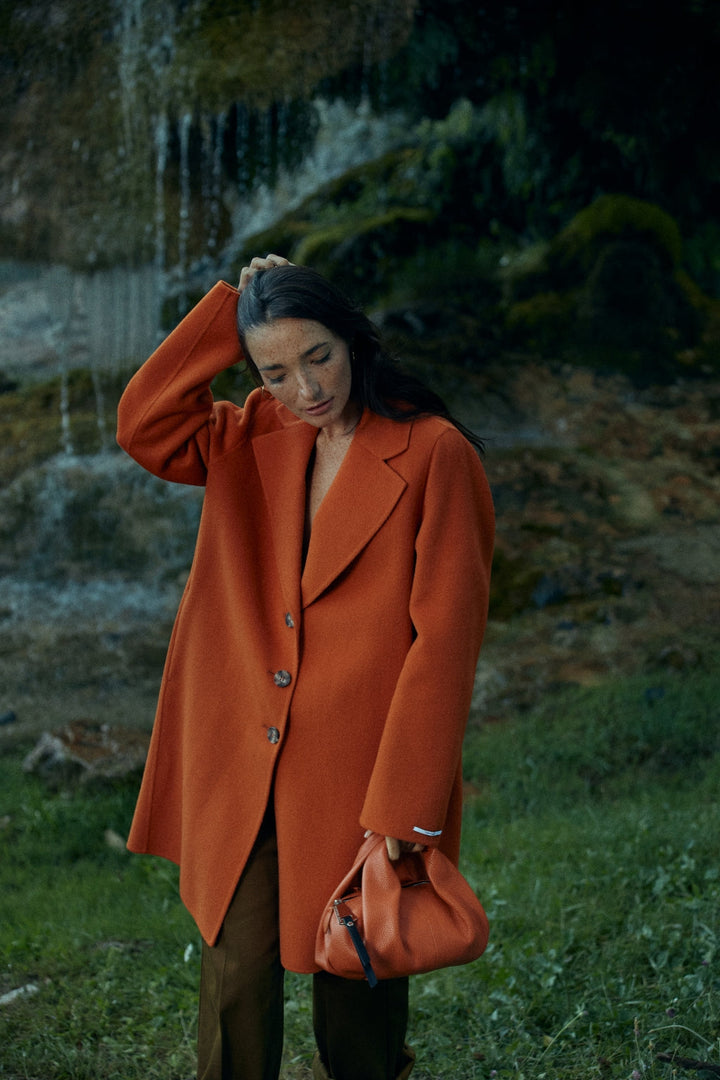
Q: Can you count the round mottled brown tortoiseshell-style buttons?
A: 3